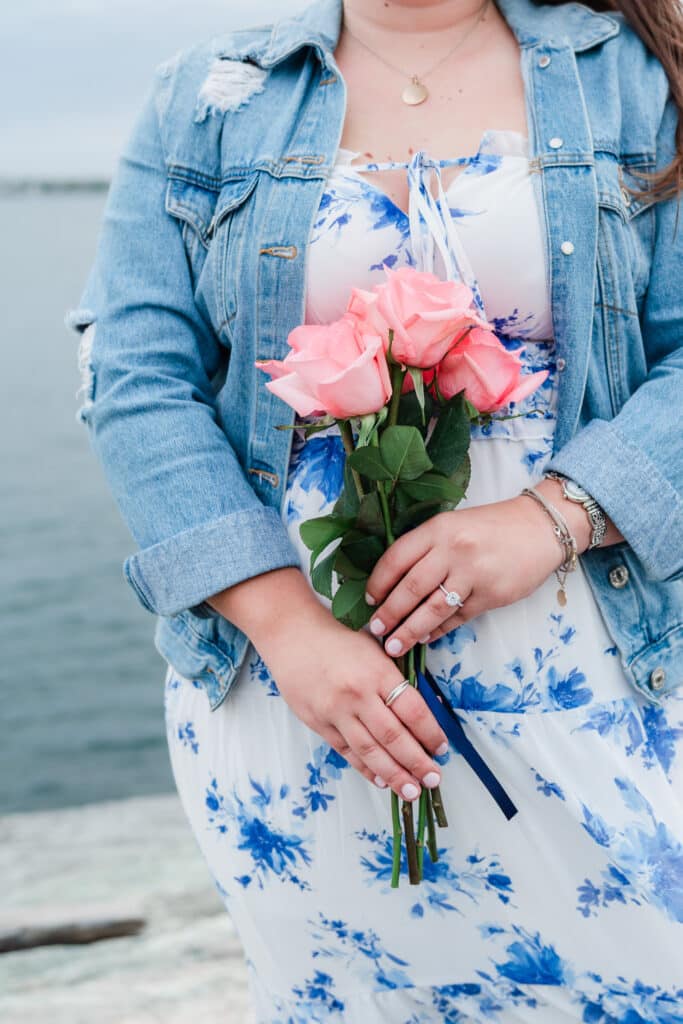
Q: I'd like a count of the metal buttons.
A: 6